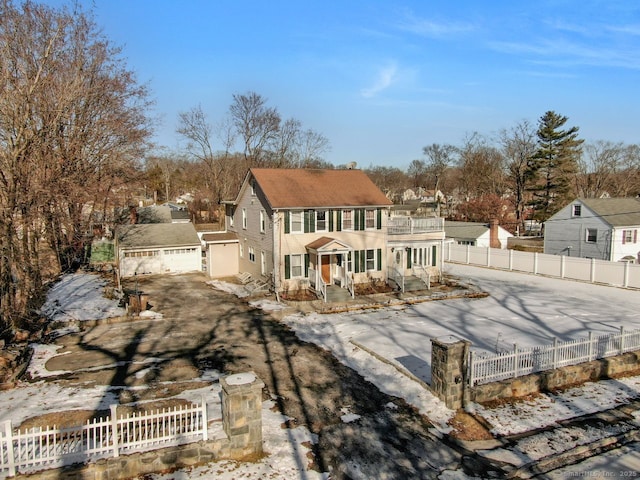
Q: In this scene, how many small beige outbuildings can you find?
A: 1